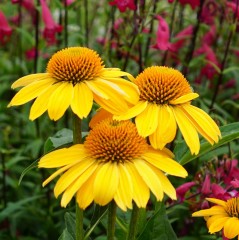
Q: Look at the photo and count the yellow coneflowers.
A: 4